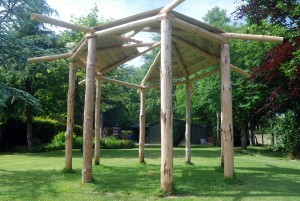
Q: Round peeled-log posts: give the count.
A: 8